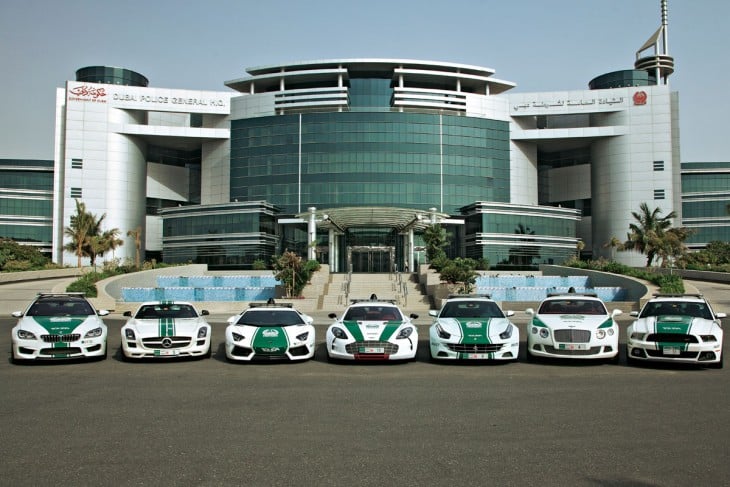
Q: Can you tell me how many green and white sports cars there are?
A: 7